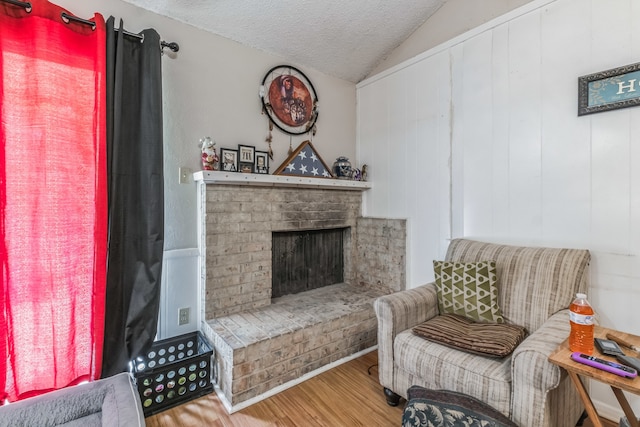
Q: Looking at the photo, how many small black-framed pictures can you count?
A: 3